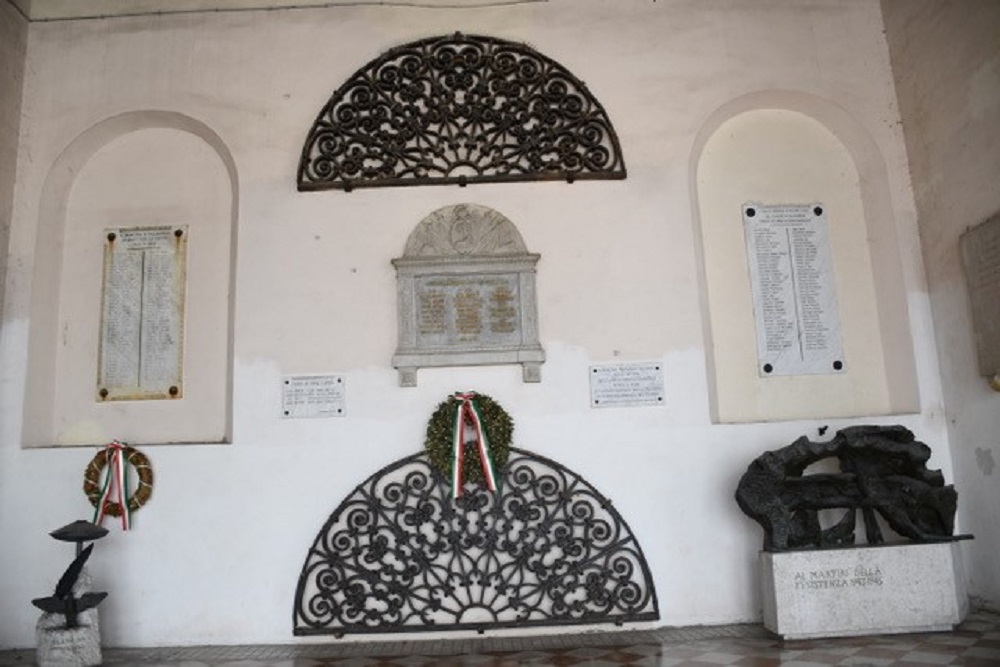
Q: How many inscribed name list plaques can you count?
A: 3